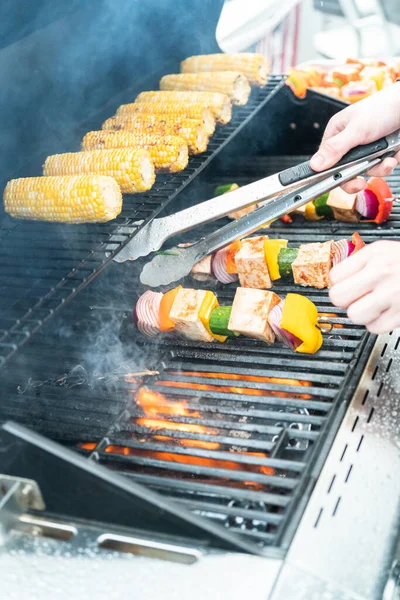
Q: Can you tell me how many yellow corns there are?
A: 8